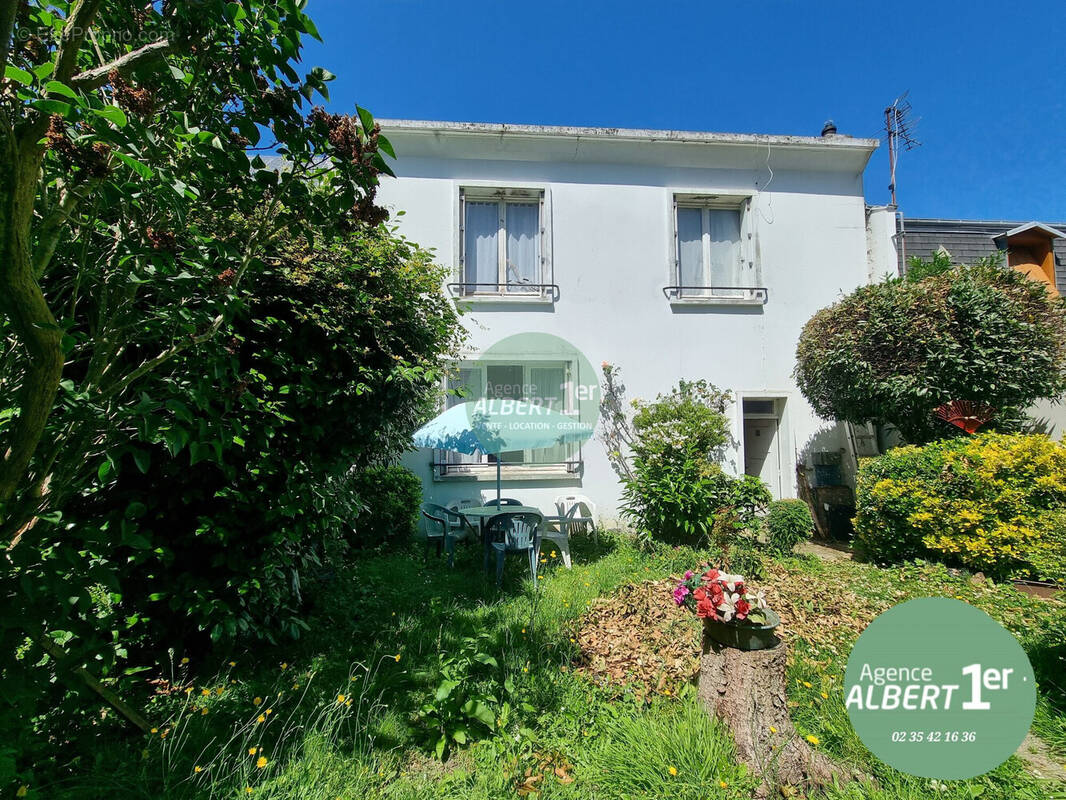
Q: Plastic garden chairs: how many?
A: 6